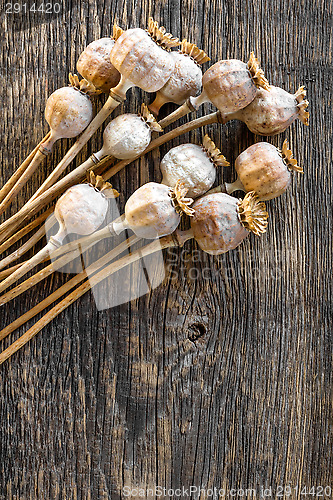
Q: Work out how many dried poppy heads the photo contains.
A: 12